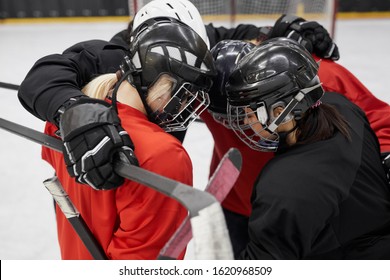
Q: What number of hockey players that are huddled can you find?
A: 4